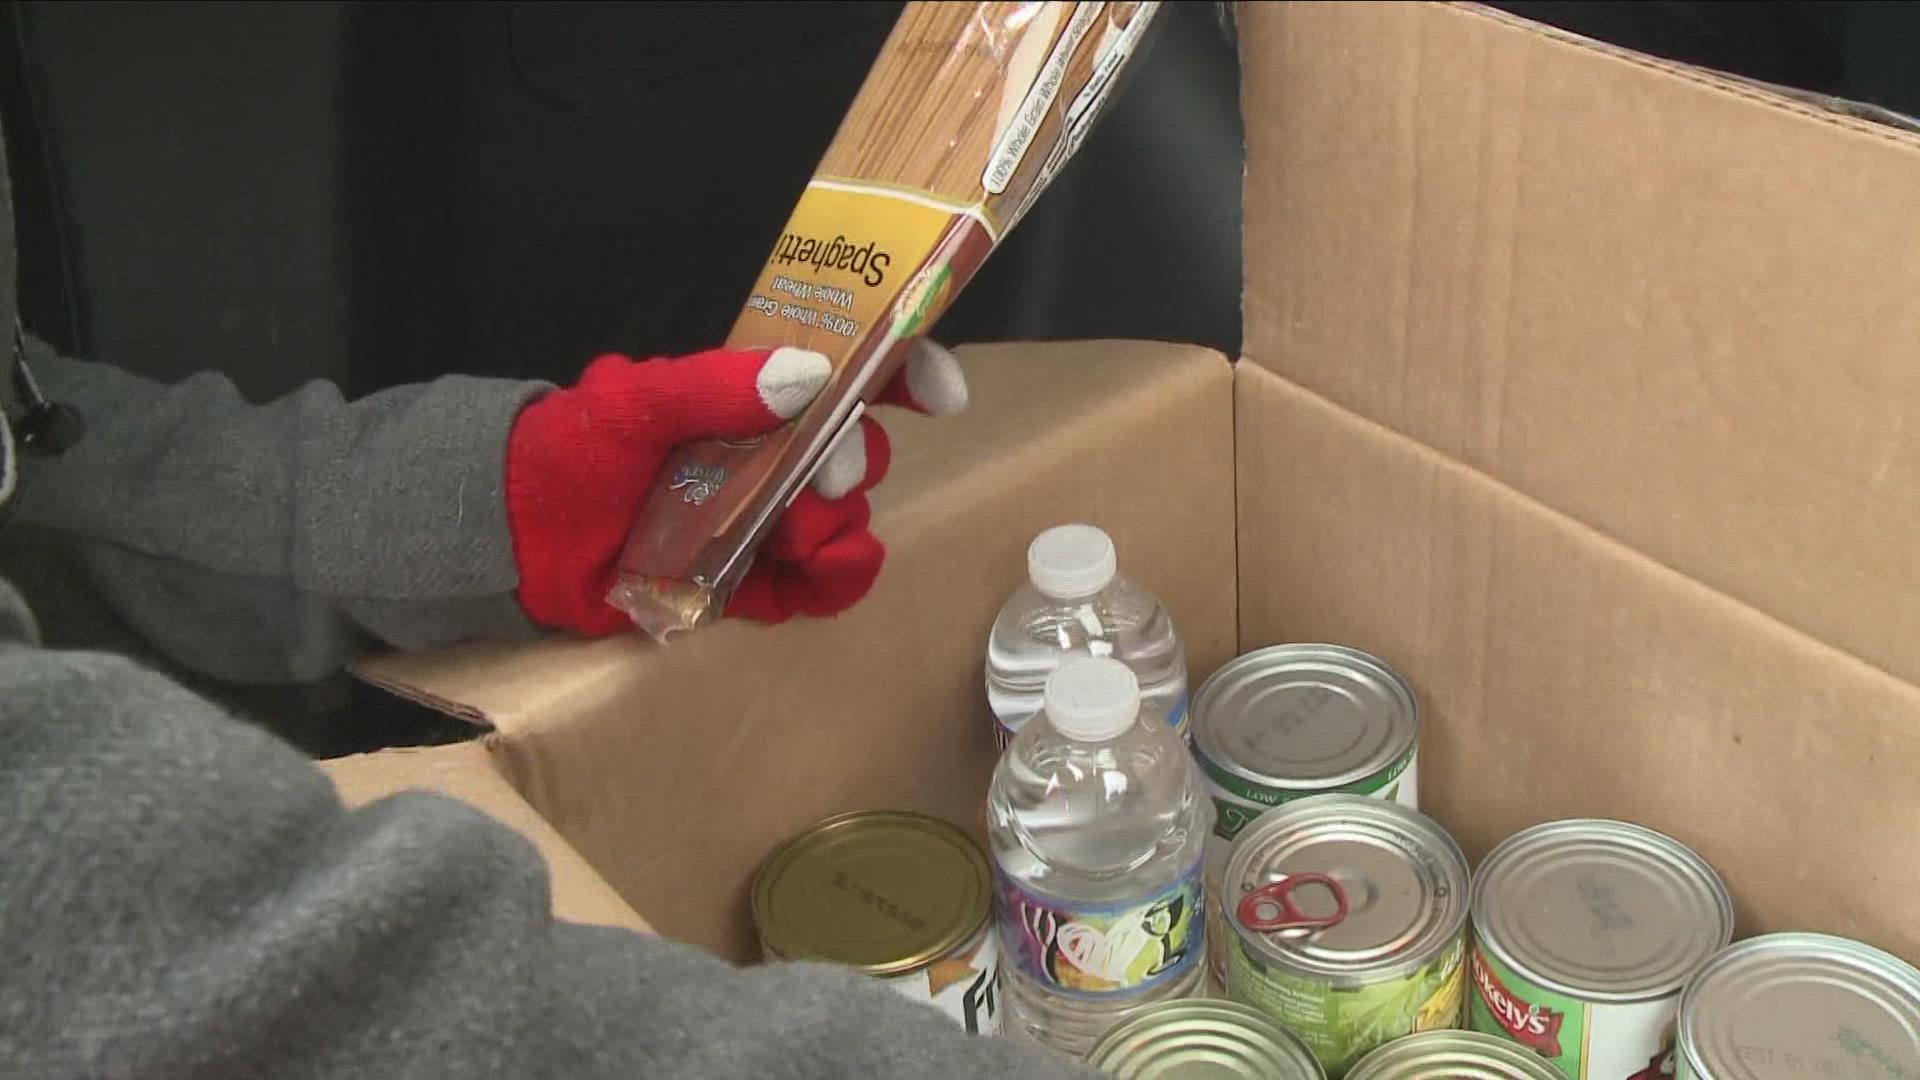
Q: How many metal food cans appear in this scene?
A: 7